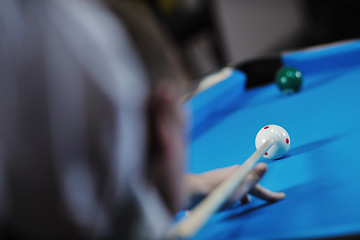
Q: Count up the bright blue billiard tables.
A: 1